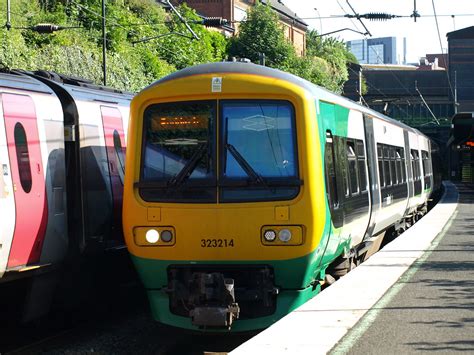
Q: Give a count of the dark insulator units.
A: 3